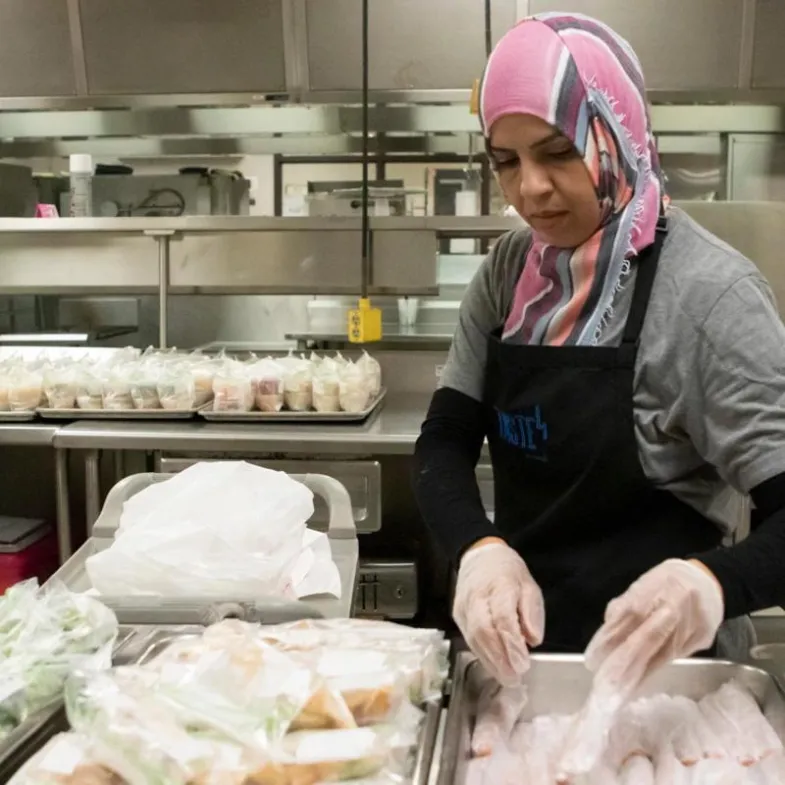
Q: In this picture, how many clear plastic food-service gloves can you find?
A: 2